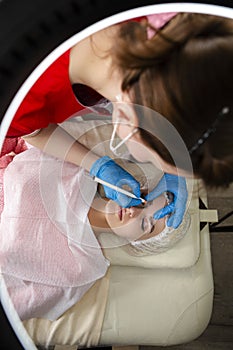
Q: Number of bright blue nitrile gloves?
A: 2